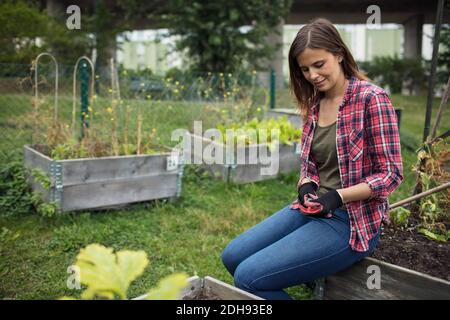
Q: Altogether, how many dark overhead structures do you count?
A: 1